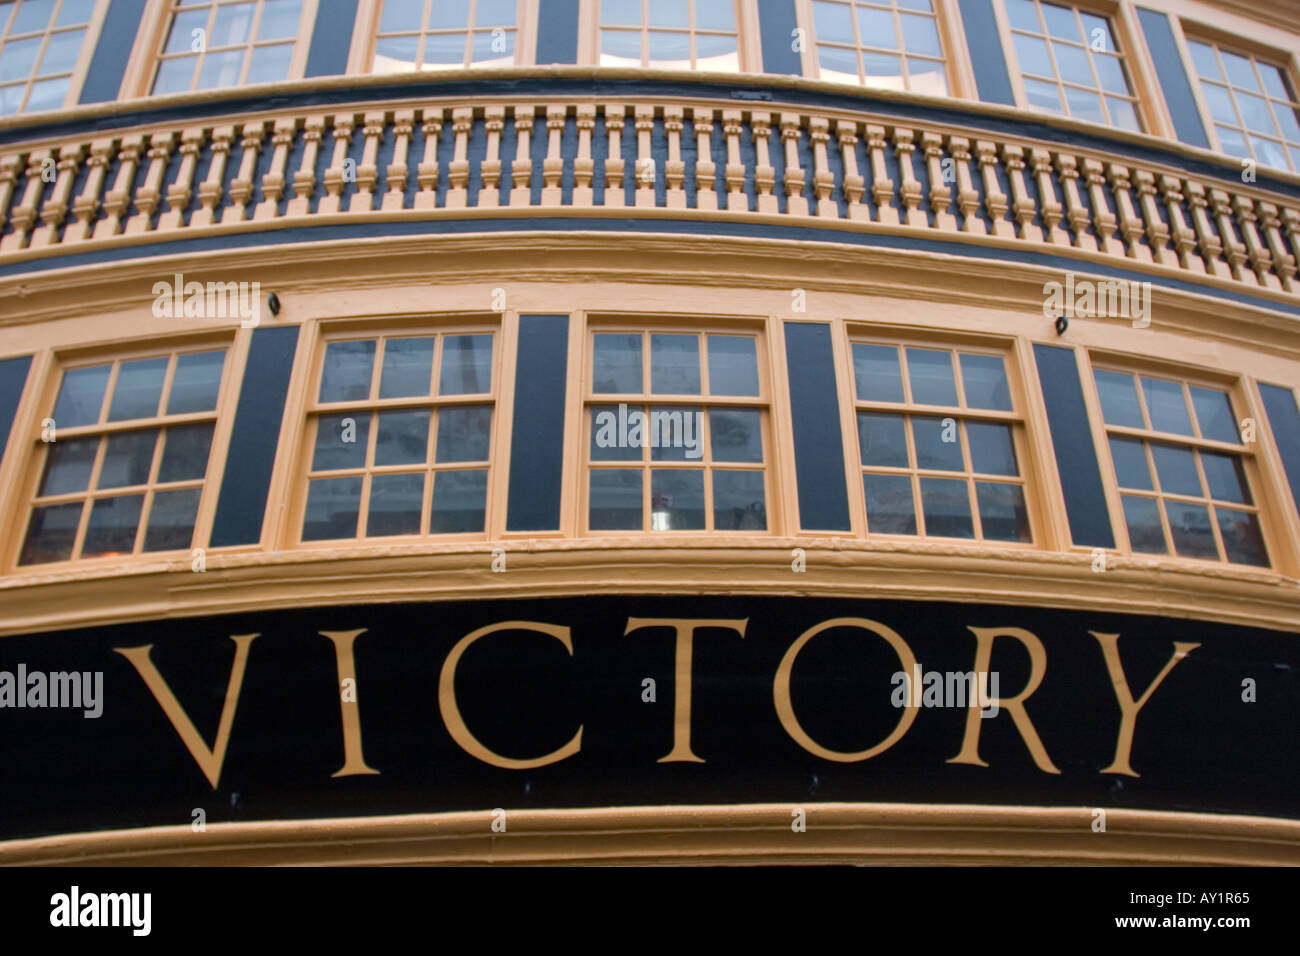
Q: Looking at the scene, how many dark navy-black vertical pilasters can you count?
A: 12